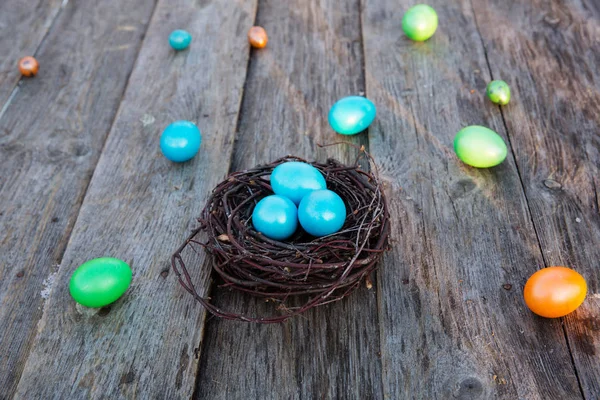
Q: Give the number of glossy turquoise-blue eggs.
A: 6